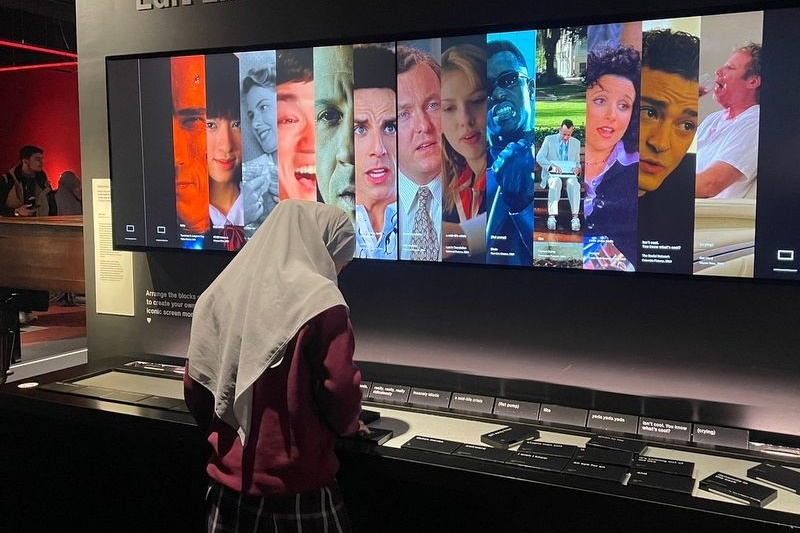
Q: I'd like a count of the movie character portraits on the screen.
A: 13